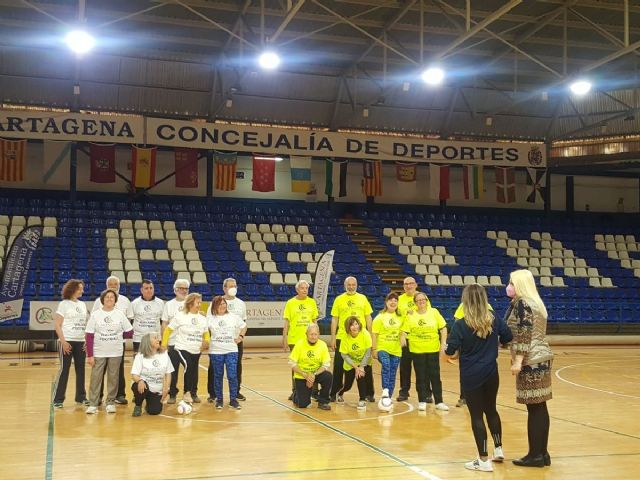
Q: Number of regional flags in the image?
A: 14